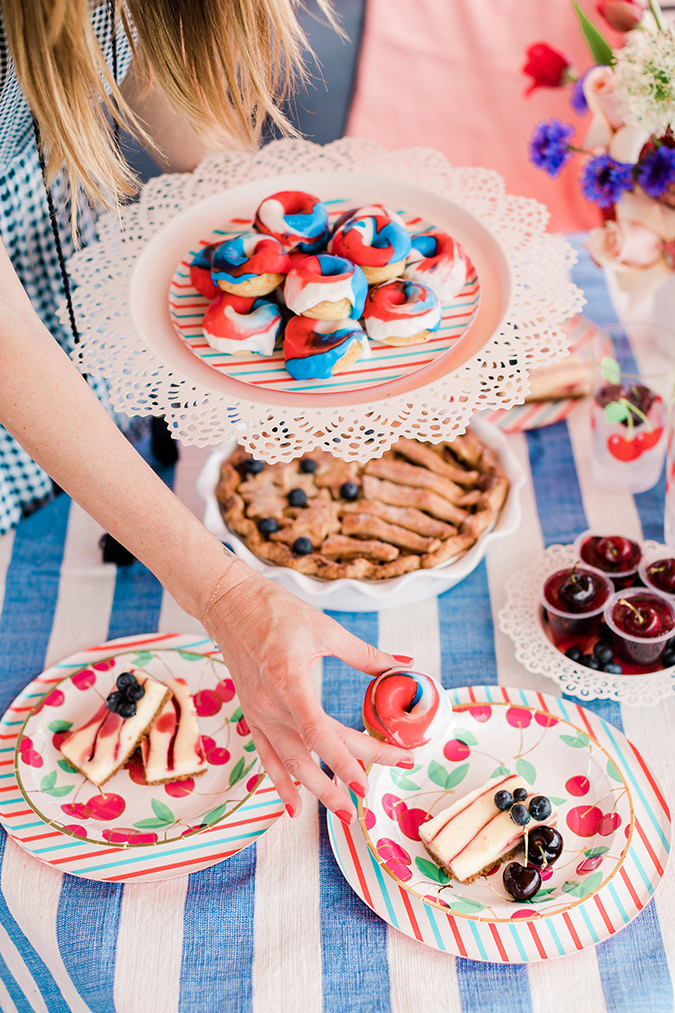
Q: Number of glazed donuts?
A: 11